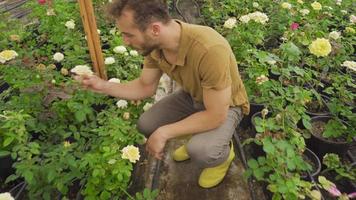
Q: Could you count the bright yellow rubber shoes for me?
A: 2